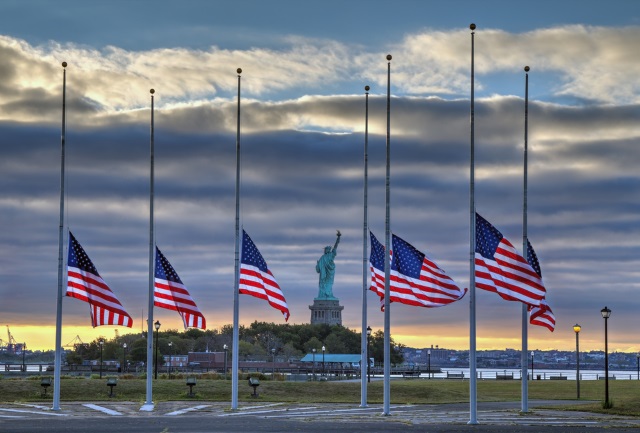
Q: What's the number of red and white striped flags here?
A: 7